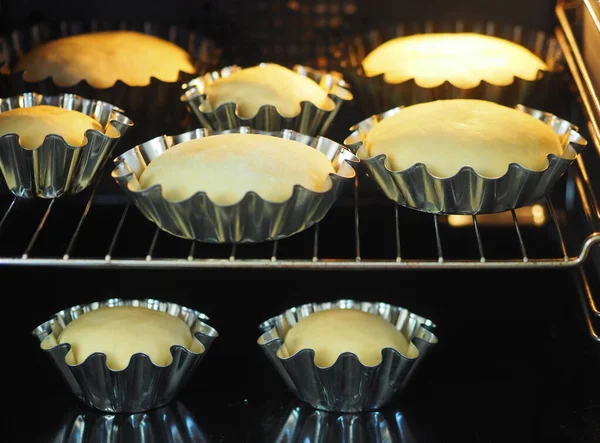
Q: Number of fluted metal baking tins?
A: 8